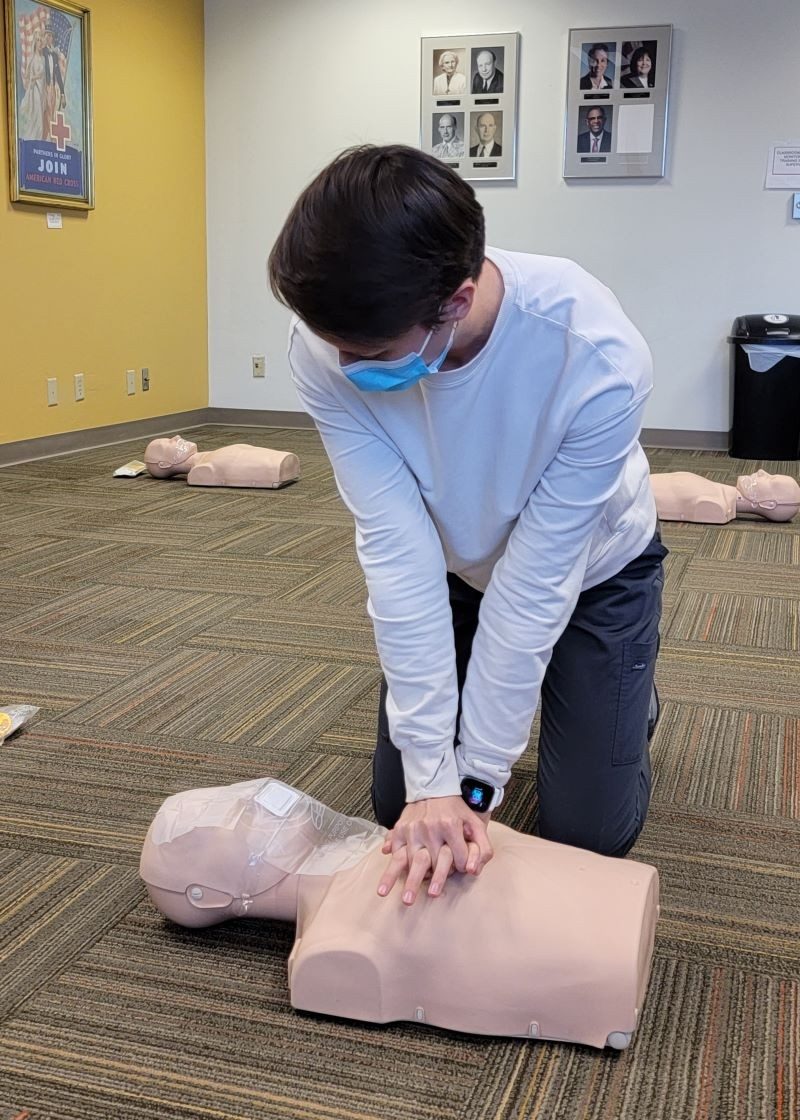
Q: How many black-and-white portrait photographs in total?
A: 4